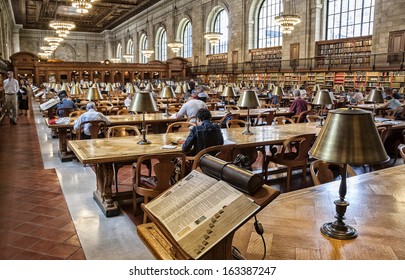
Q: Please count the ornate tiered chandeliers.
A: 11